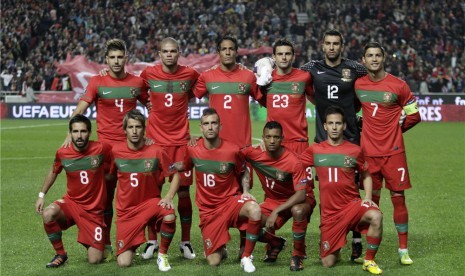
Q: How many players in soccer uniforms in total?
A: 11